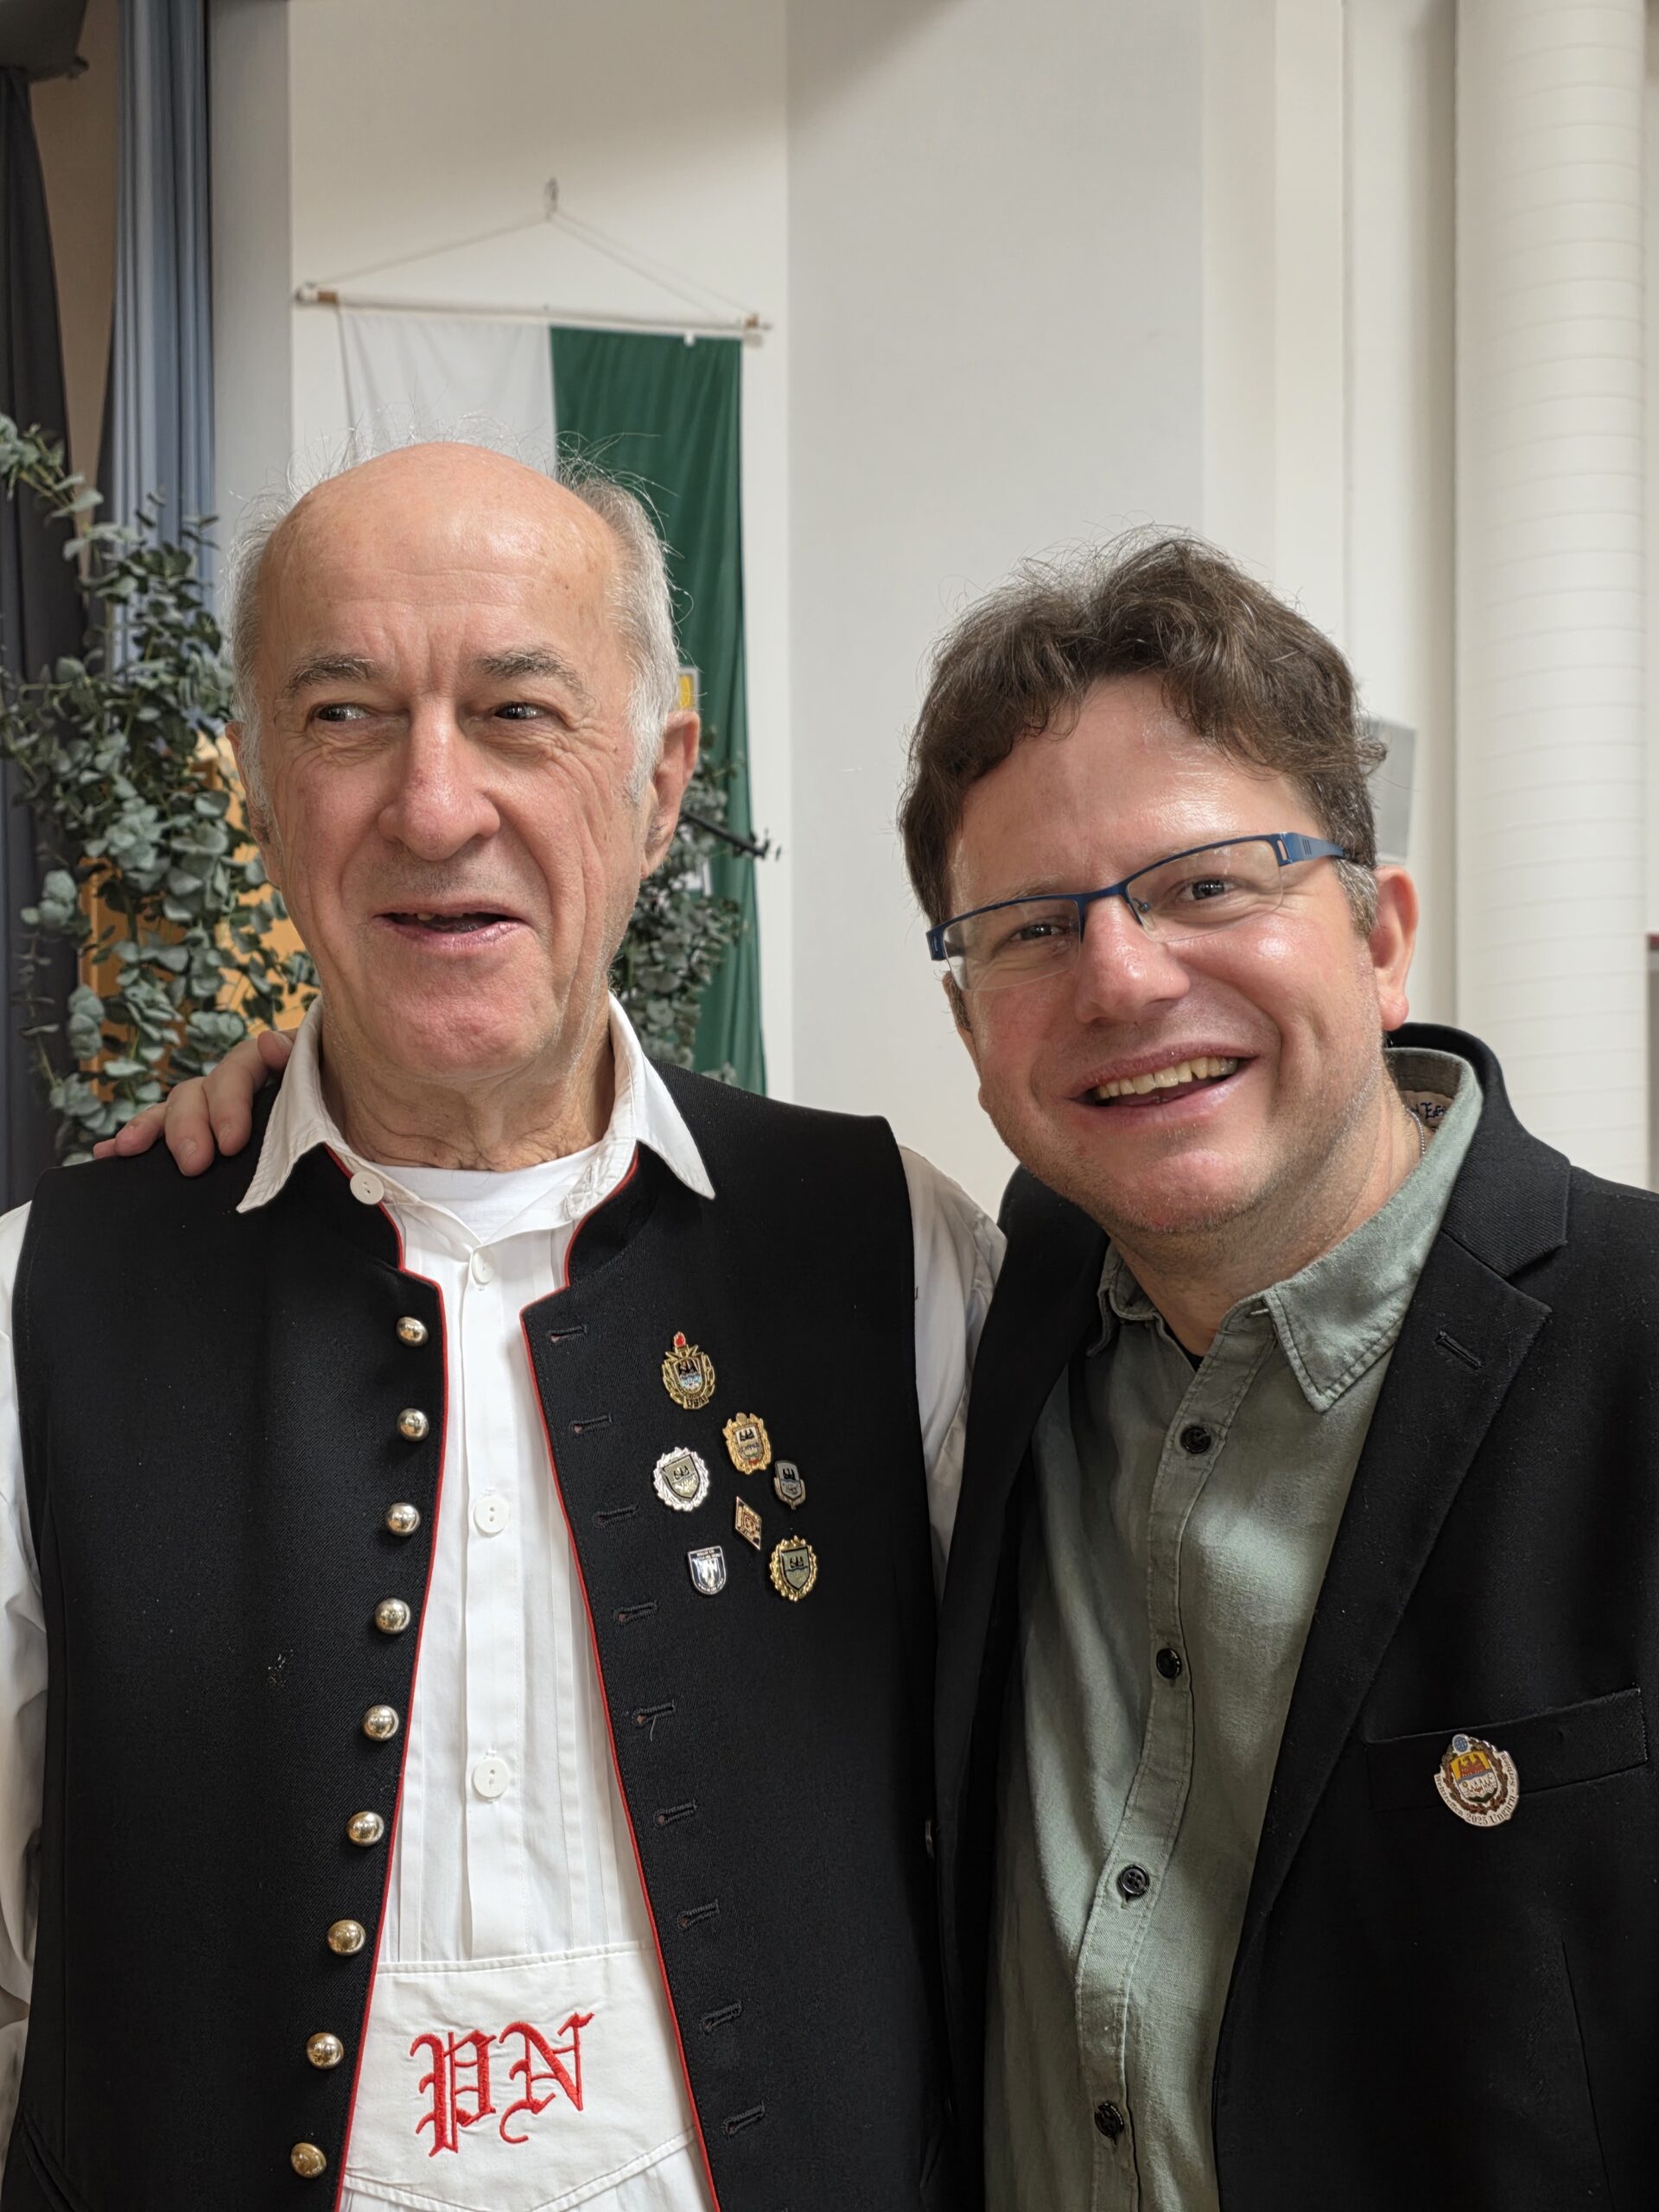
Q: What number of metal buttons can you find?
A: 9